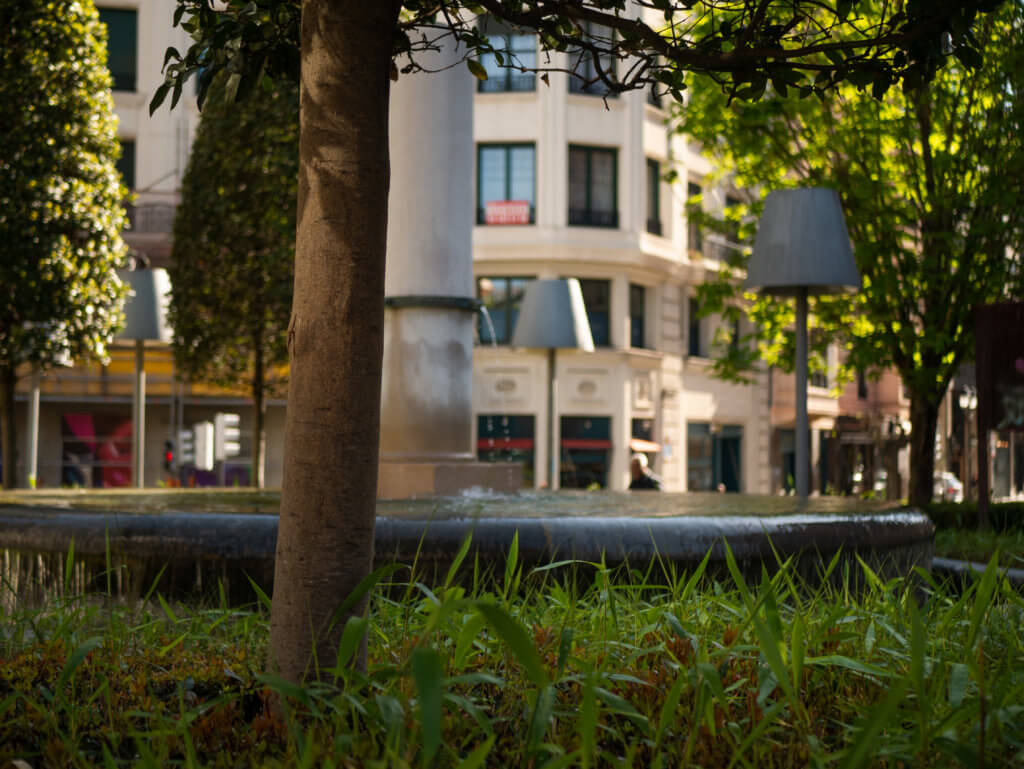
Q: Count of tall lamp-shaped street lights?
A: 3